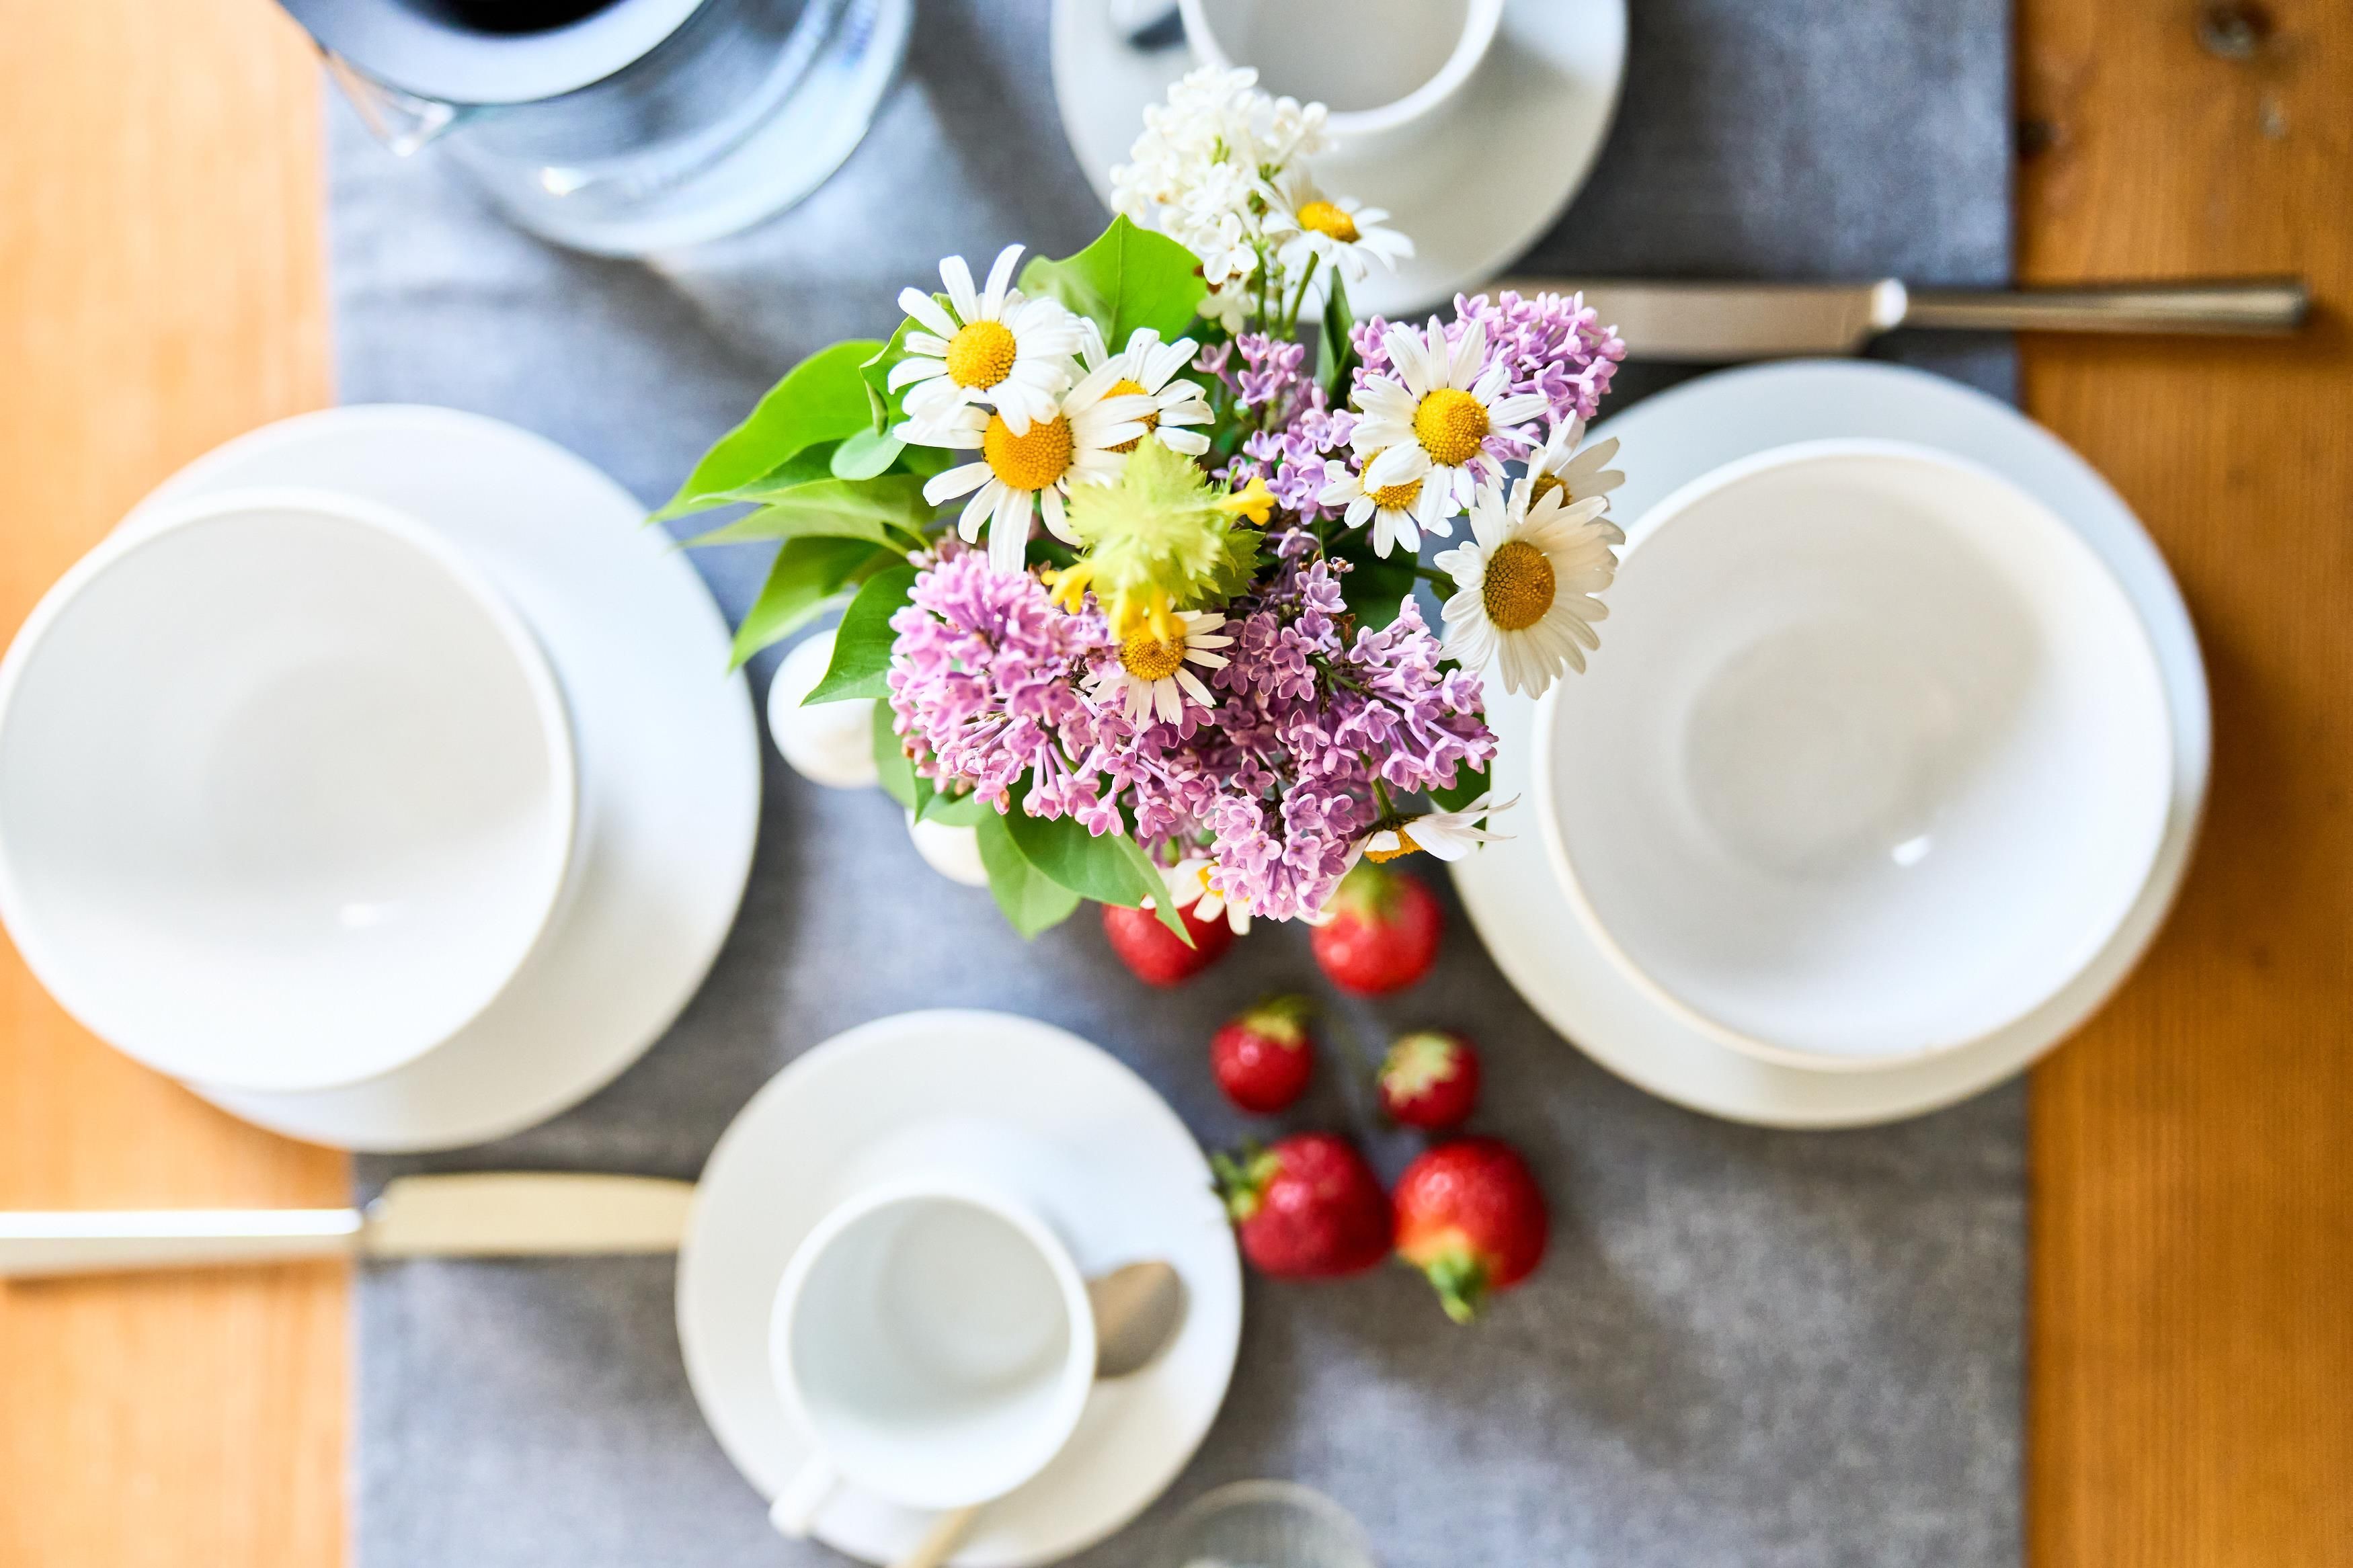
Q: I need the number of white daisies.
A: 11